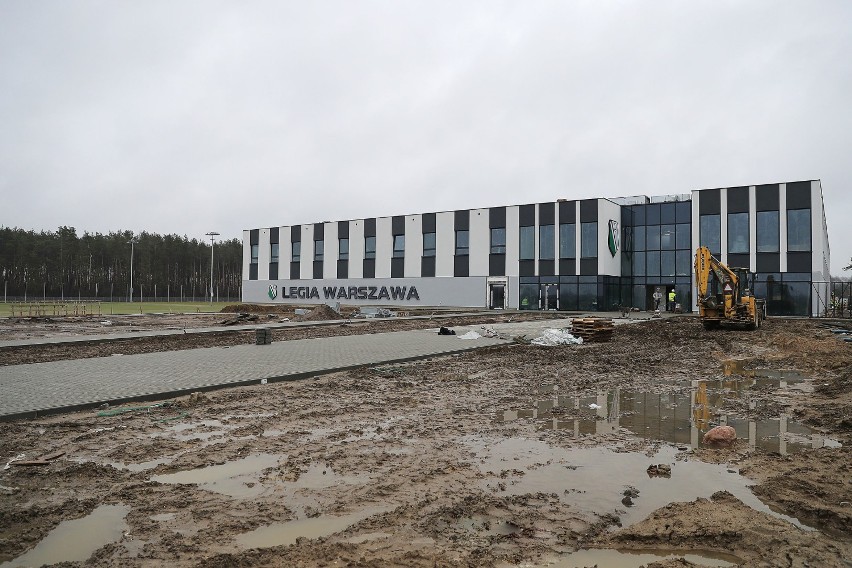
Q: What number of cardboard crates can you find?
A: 0